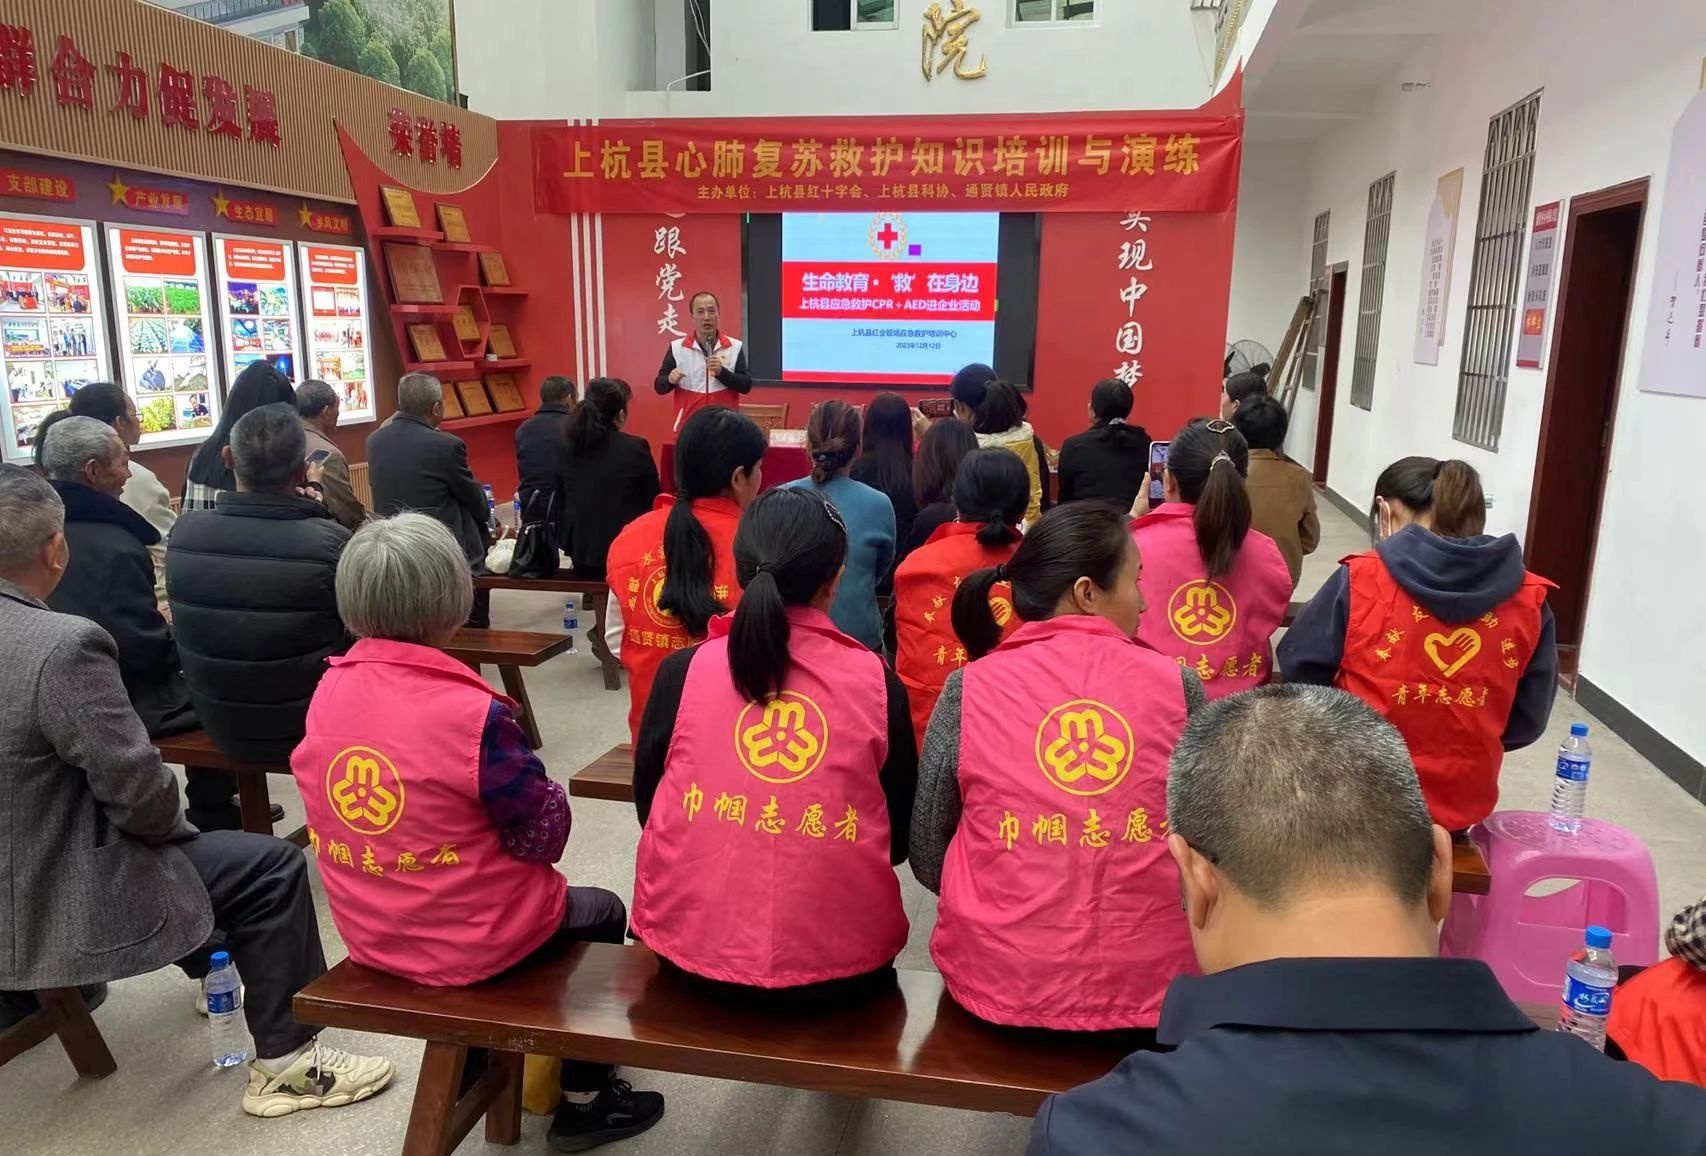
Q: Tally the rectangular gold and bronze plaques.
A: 10